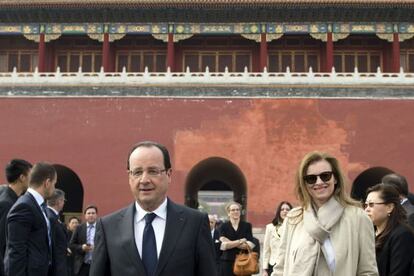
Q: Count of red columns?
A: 6